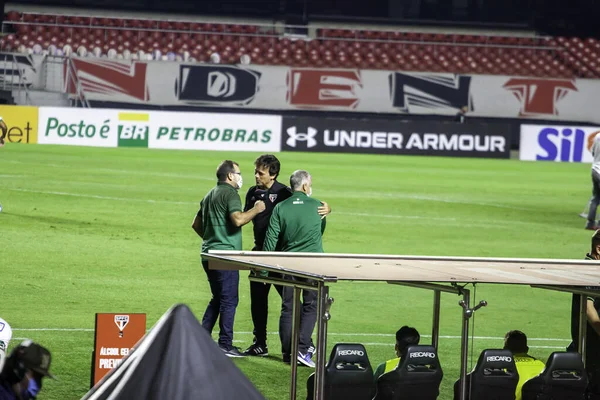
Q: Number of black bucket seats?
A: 4